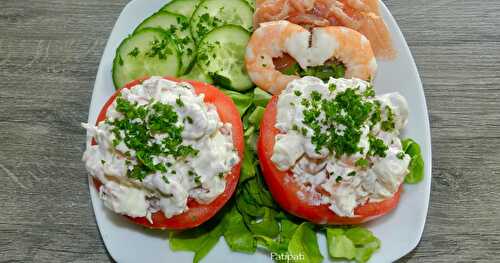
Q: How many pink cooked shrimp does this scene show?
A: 2